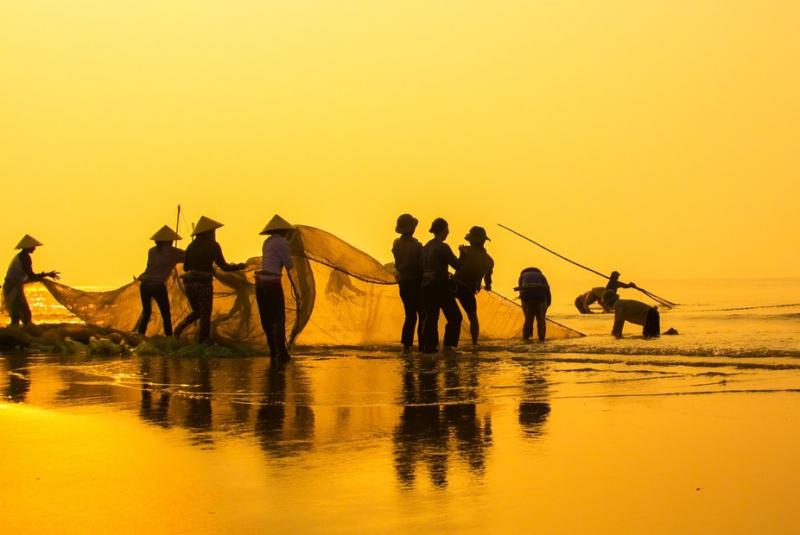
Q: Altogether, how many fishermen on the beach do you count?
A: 11